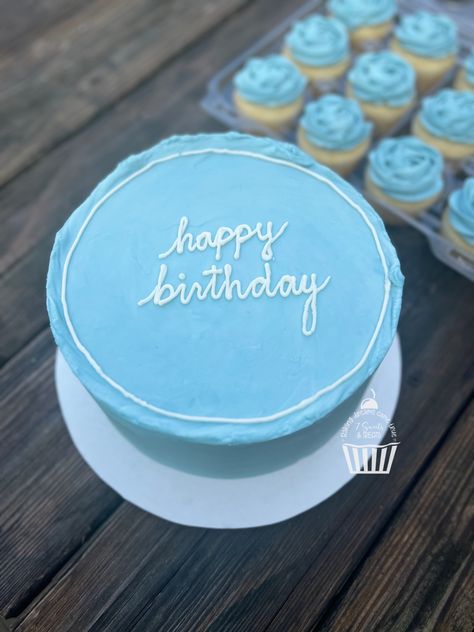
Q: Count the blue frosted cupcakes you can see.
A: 10